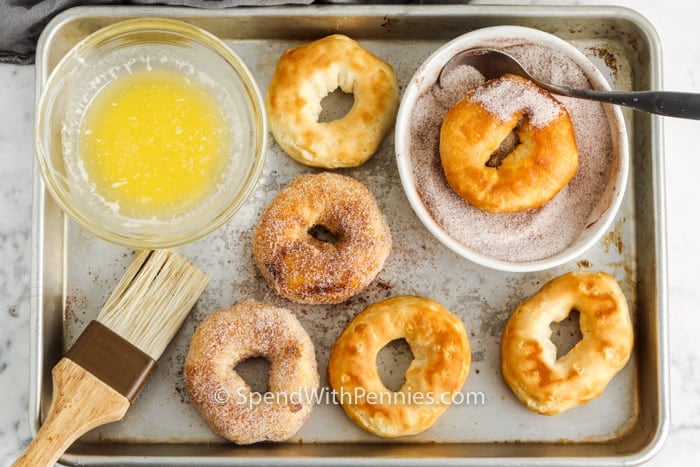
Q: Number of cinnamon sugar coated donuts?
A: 2